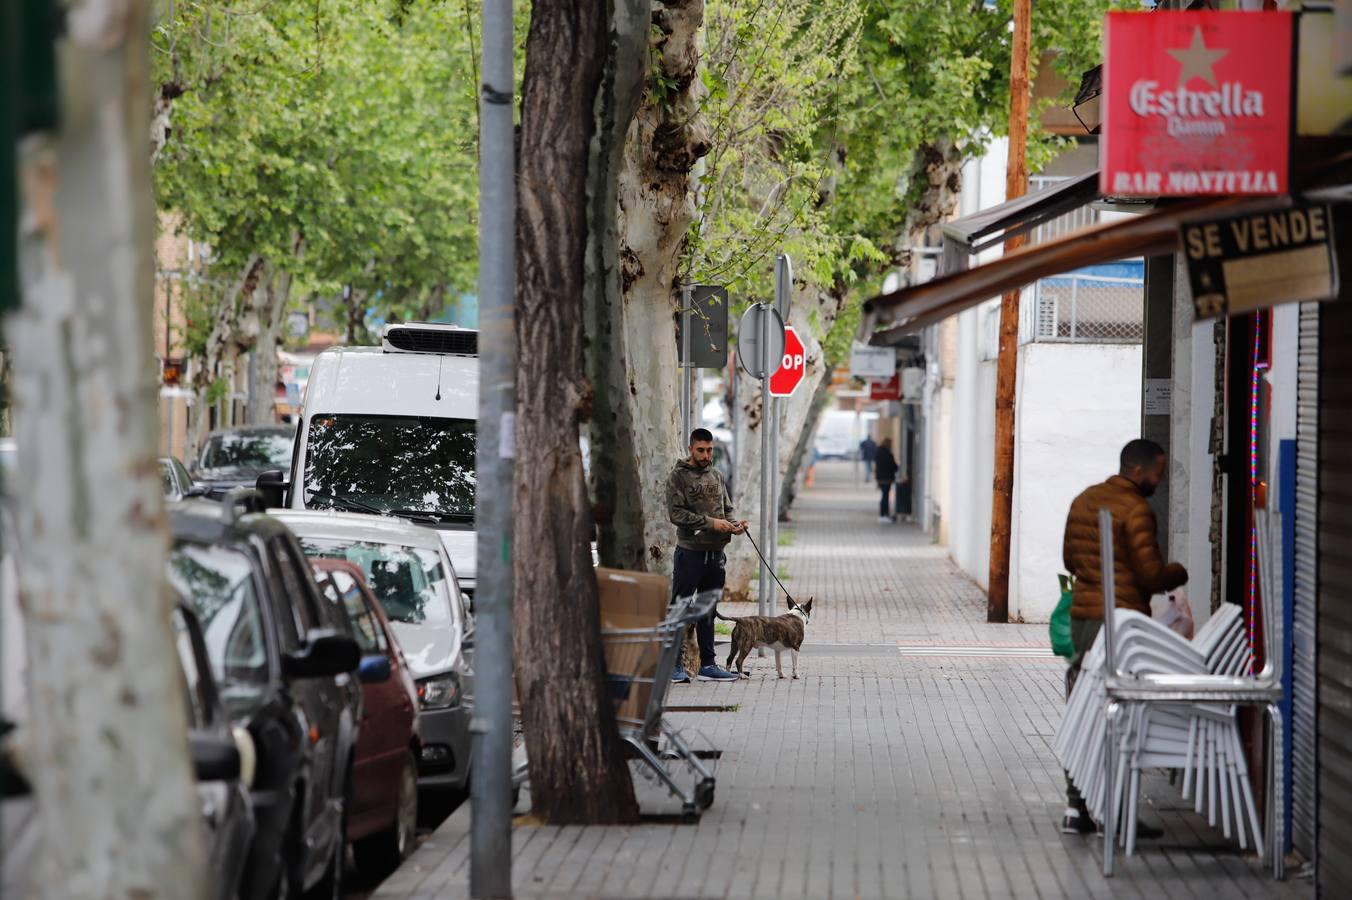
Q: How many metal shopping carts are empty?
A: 0